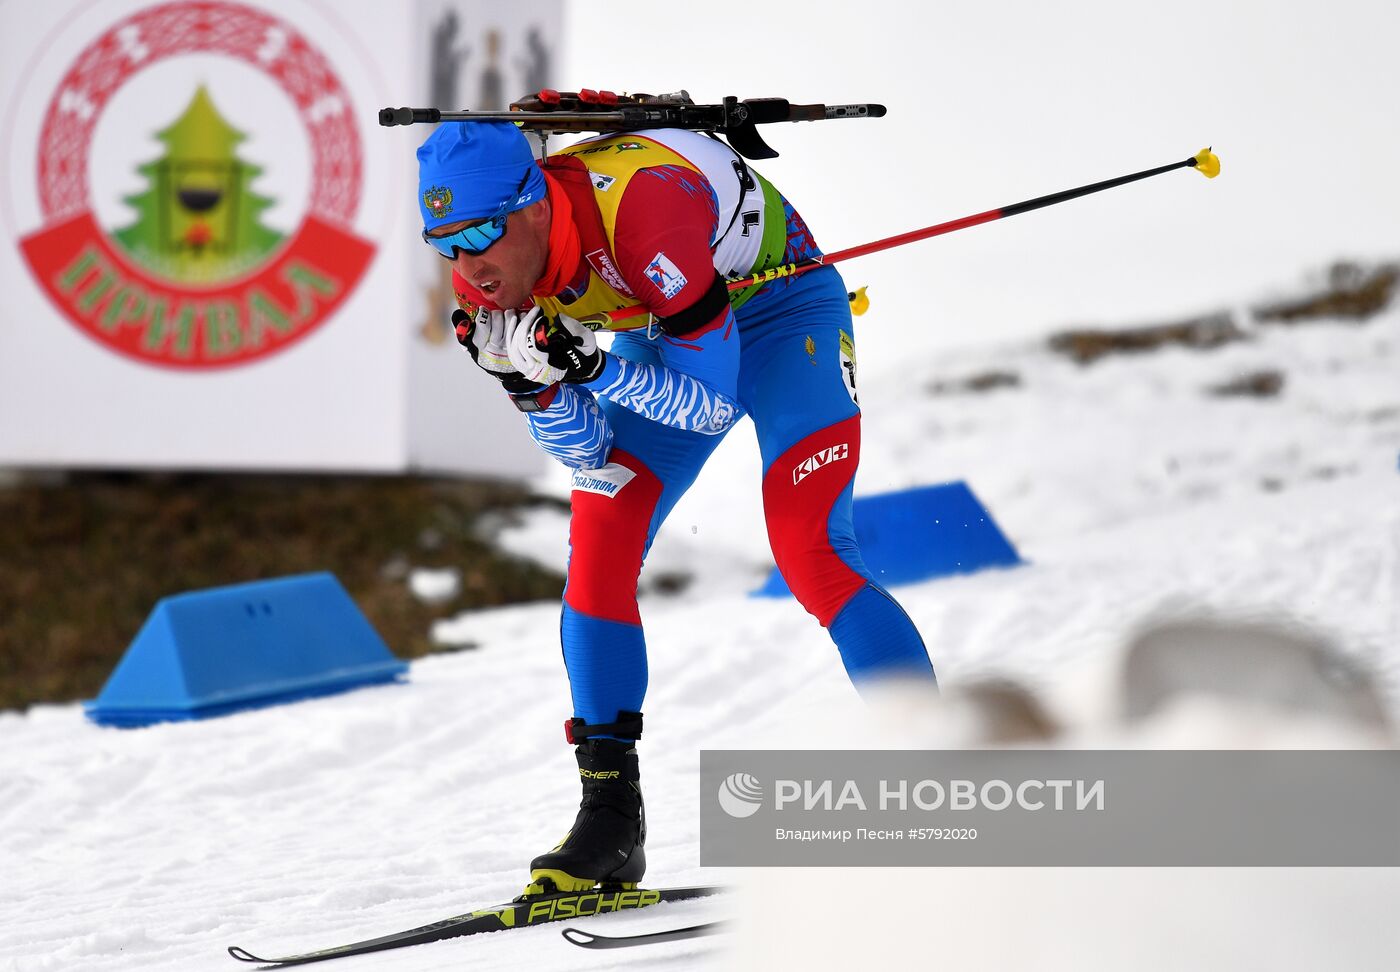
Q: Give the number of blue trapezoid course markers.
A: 2